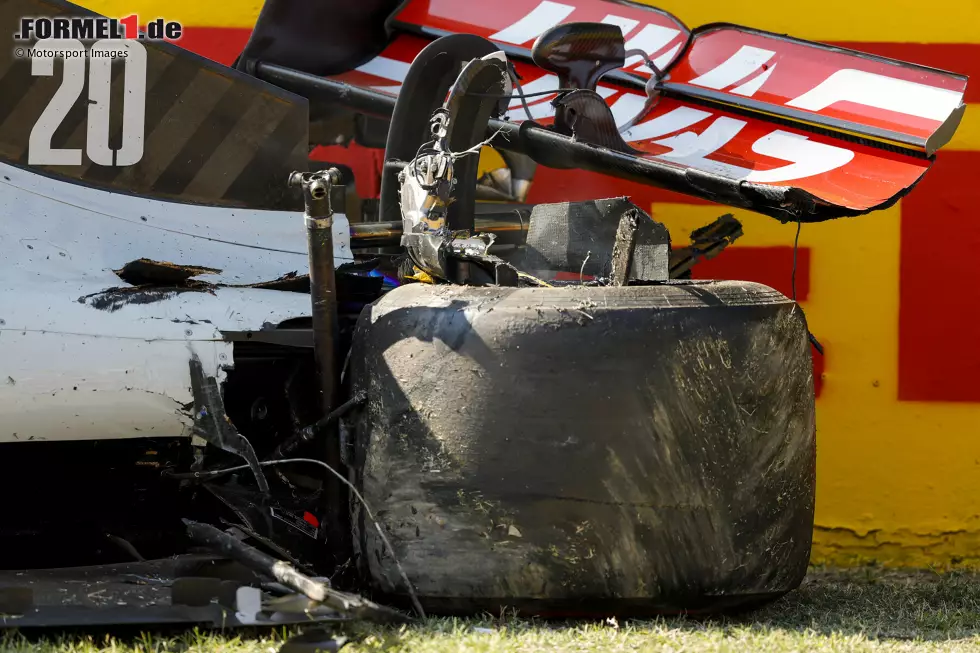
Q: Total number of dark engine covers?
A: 1